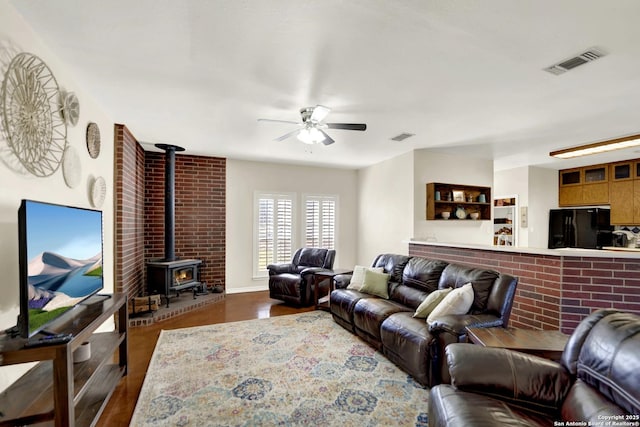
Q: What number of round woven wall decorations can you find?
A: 5